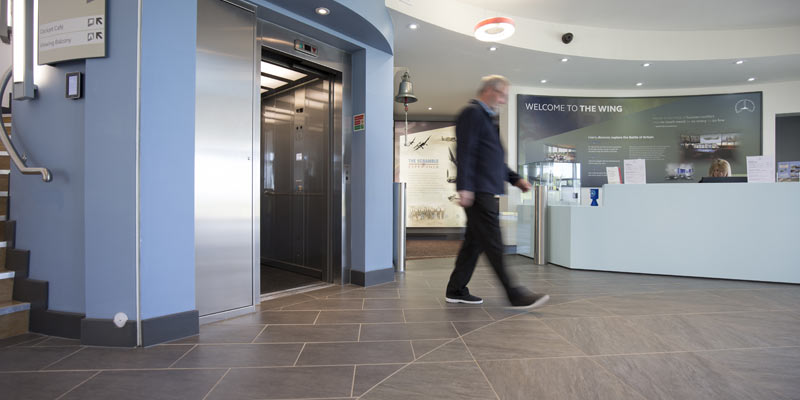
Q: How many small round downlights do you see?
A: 10